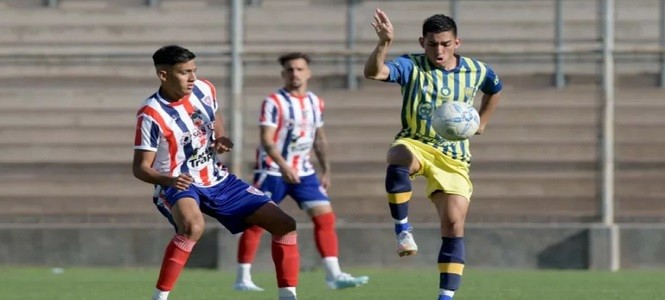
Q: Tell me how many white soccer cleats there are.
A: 3